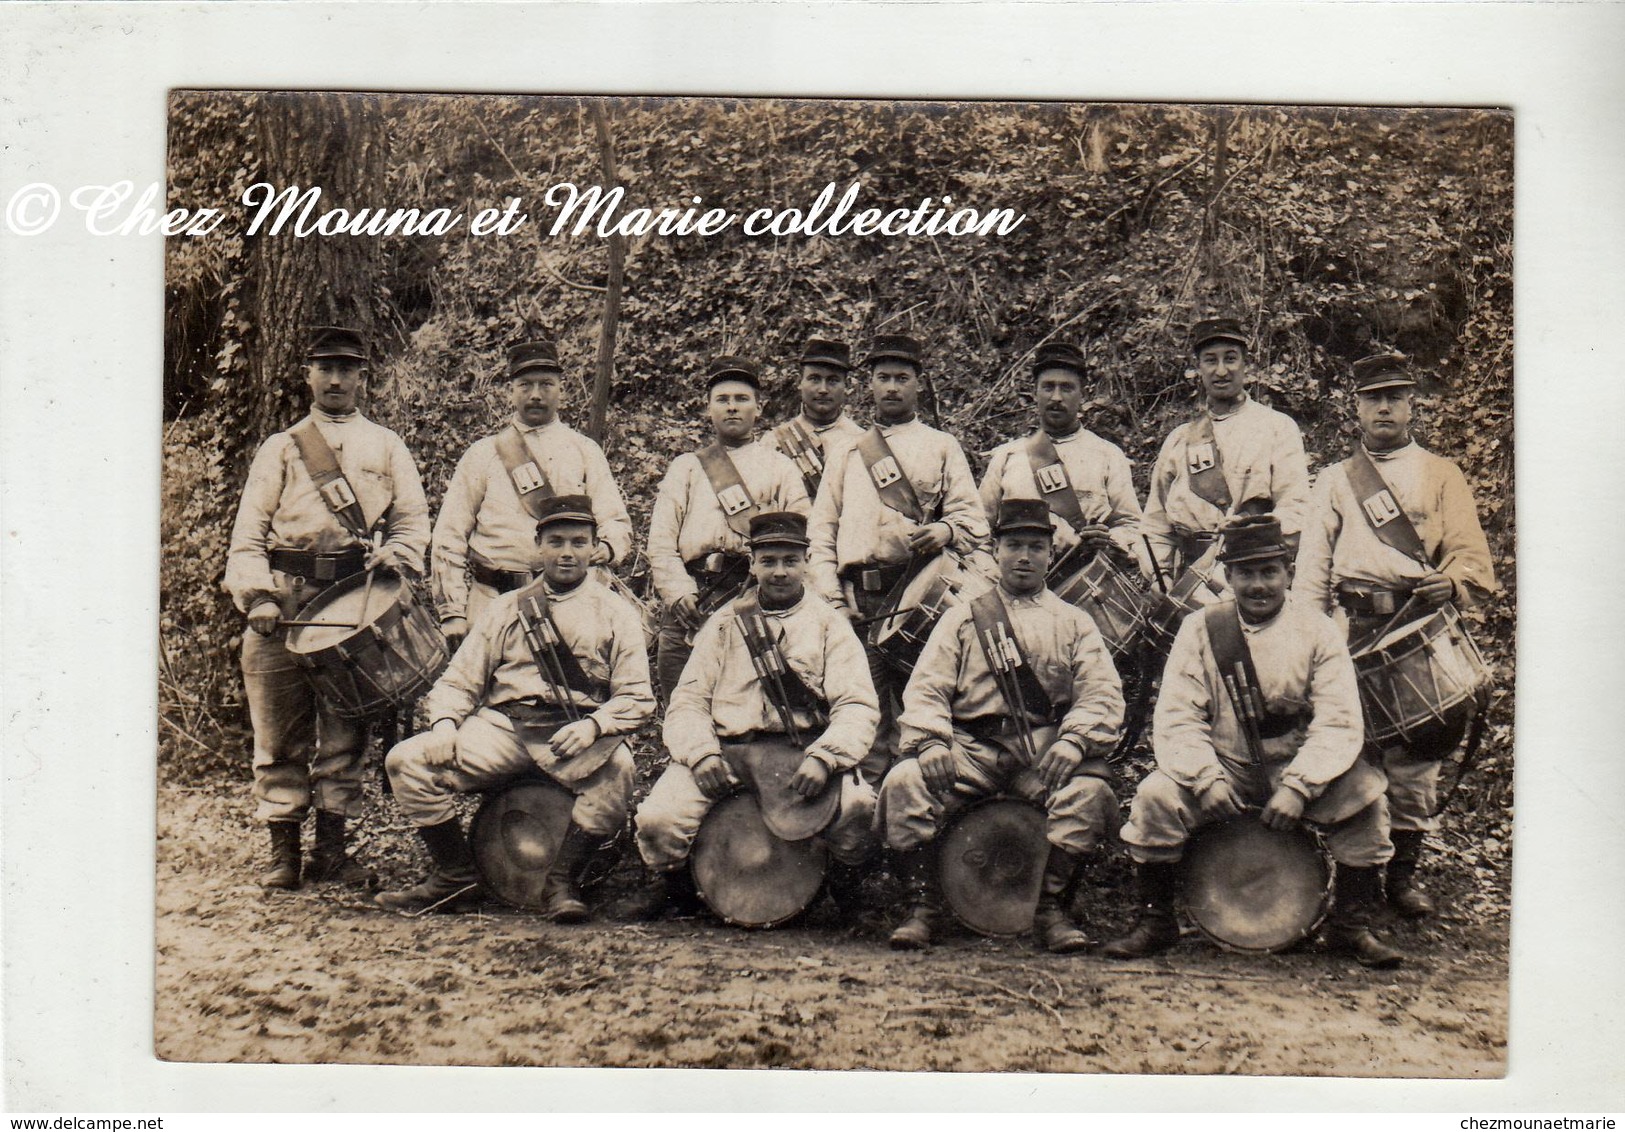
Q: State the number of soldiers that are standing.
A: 8